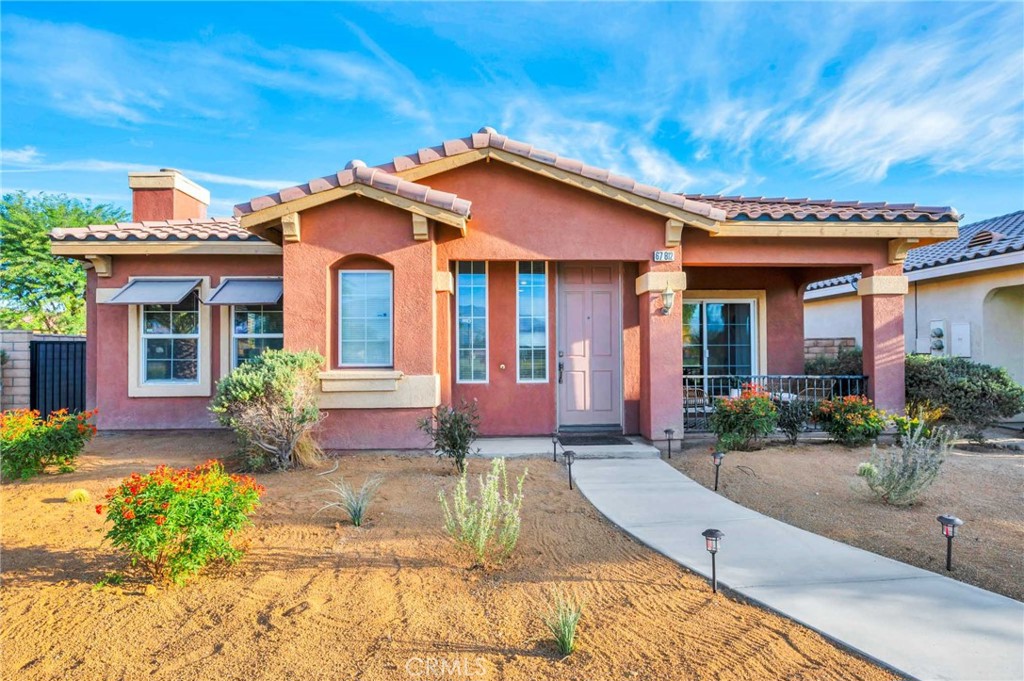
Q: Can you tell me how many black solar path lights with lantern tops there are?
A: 6